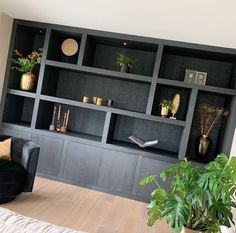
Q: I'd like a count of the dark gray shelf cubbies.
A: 10